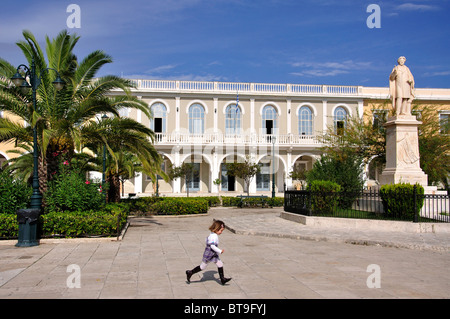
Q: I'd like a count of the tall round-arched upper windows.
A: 6